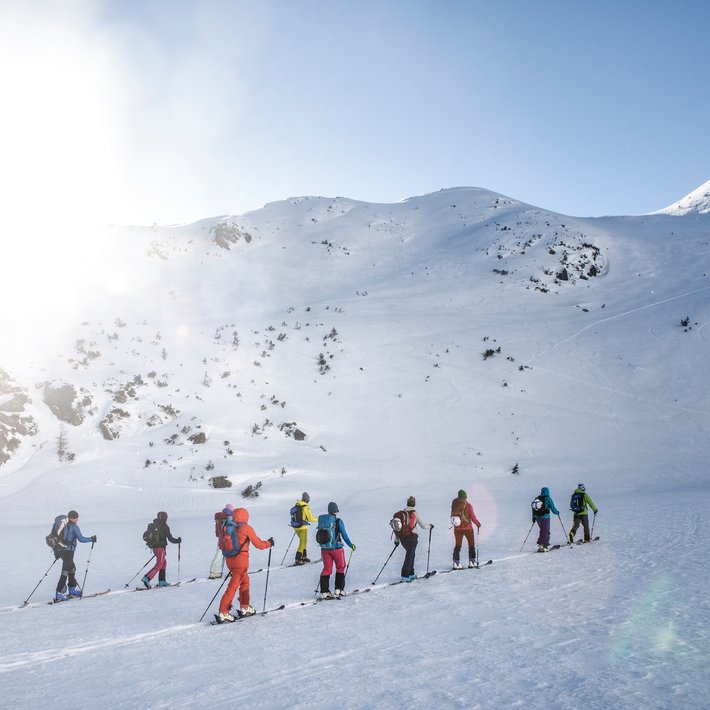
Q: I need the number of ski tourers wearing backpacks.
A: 10